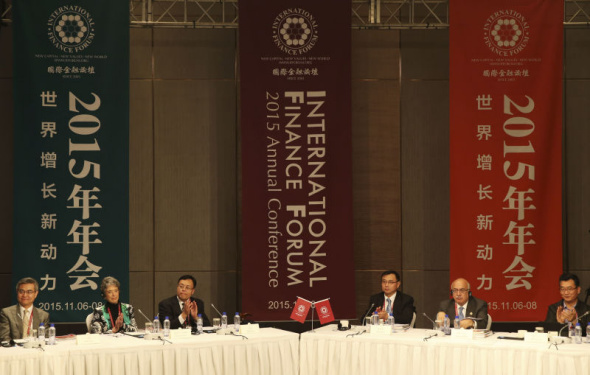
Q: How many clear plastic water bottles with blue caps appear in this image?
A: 13